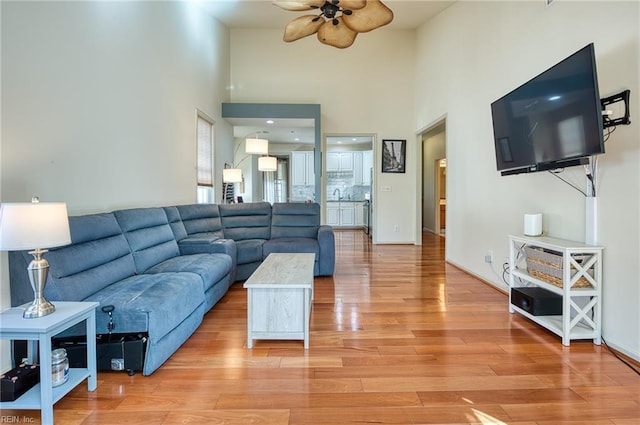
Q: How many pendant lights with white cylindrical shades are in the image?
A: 3